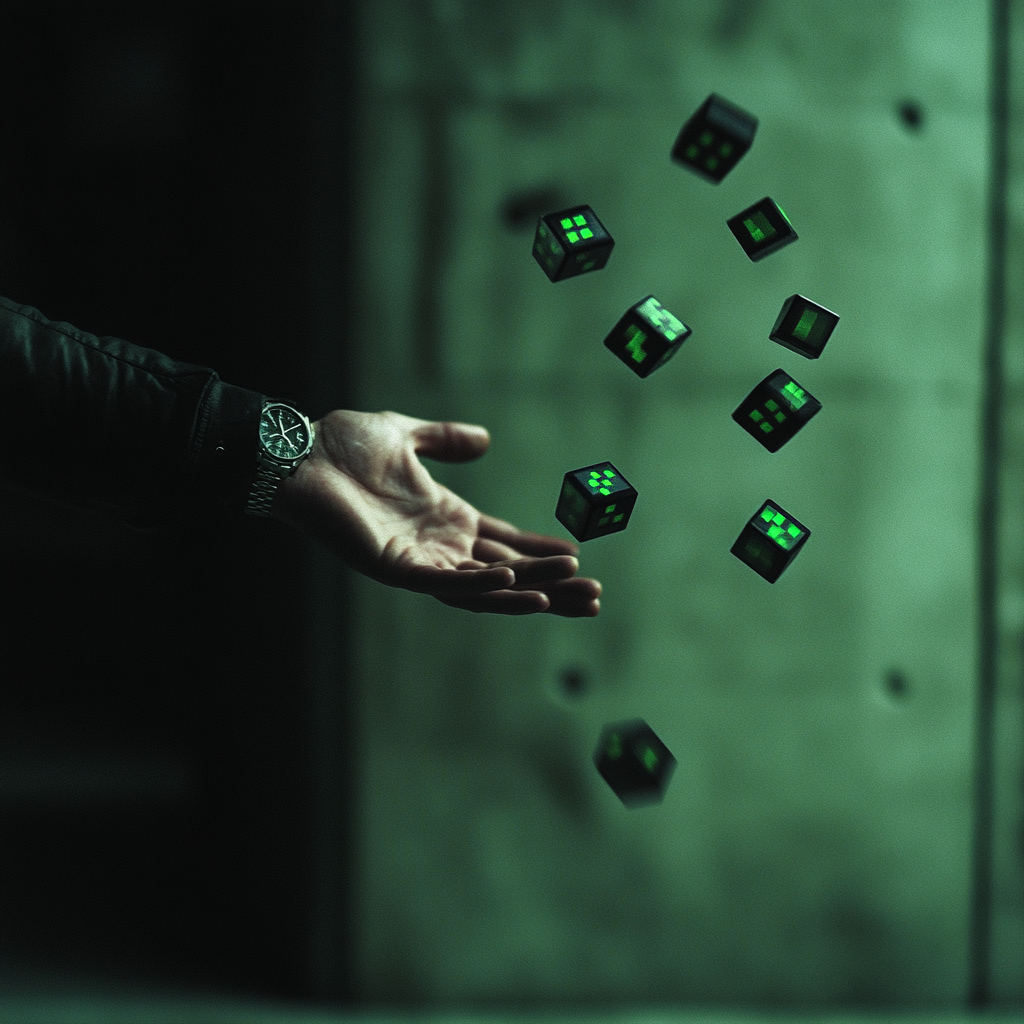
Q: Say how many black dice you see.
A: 9